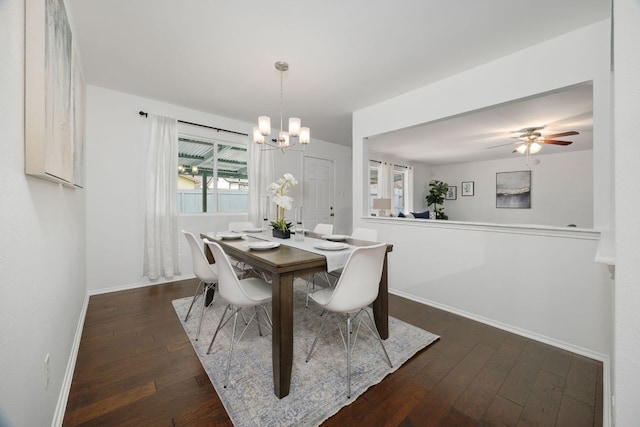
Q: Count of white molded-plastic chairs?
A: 6